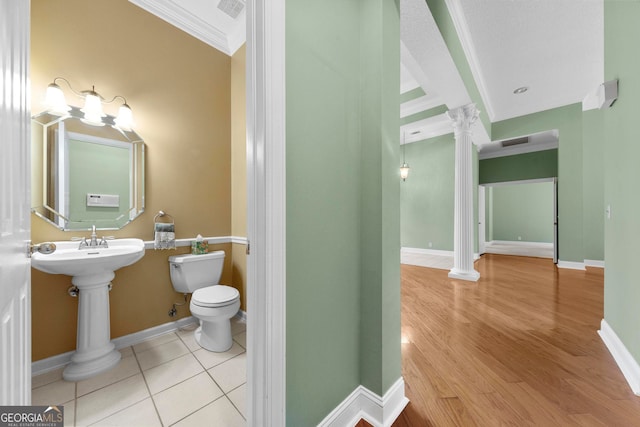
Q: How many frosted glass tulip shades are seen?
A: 3